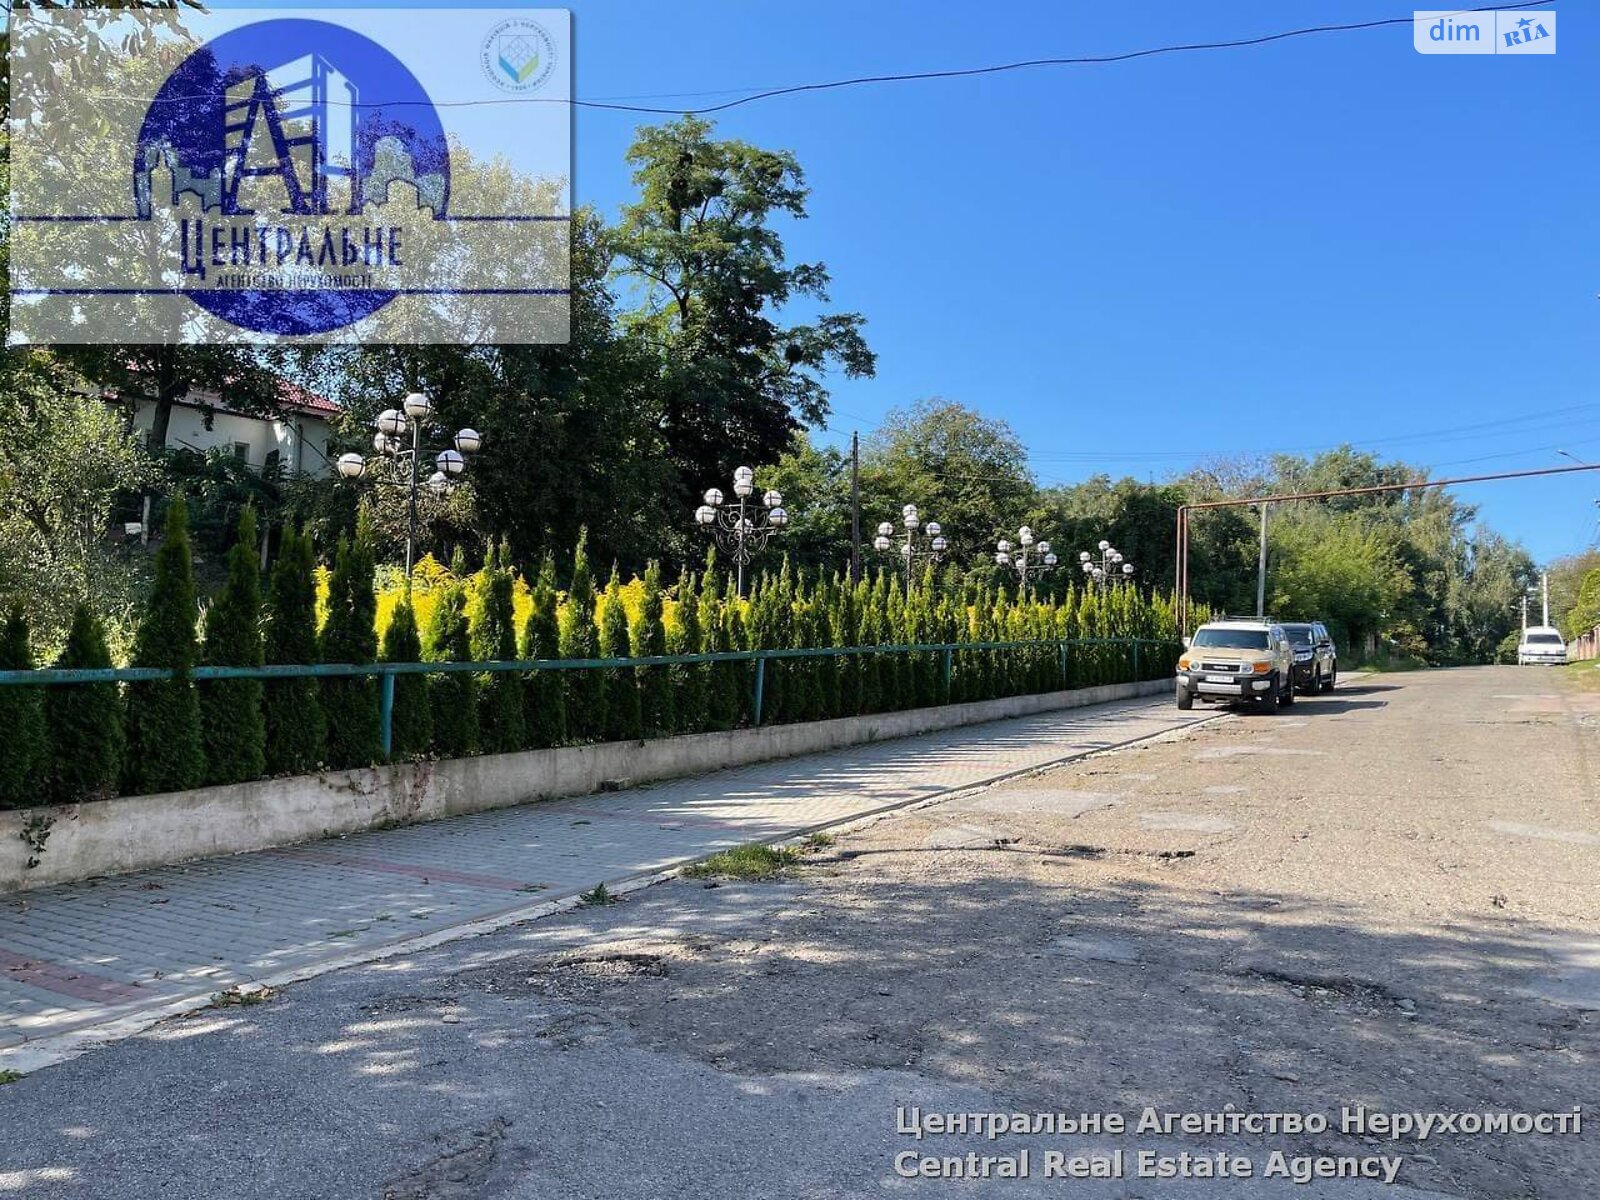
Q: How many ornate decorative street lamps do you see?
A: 5